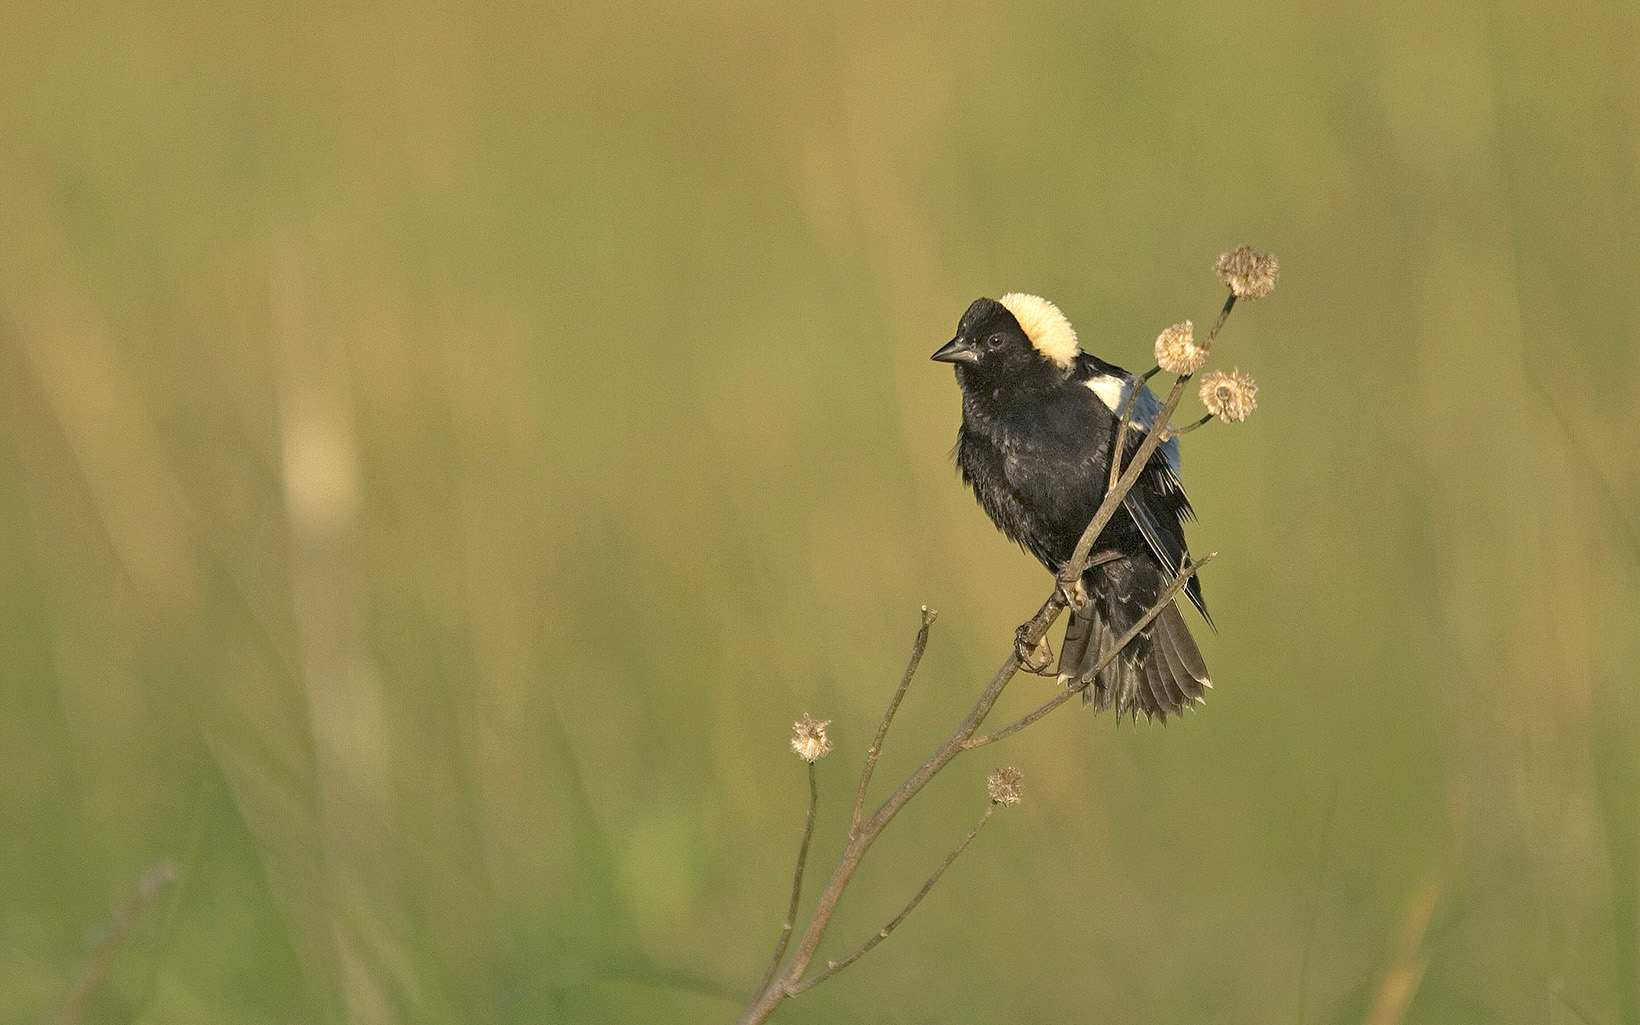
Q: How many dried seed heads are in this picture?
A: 5